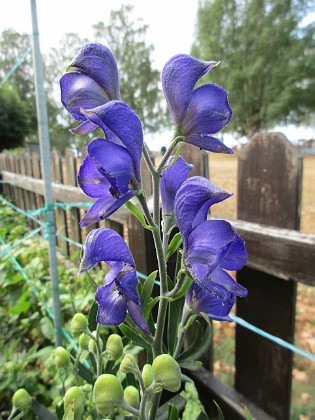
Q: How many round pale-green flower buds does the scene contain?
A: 12